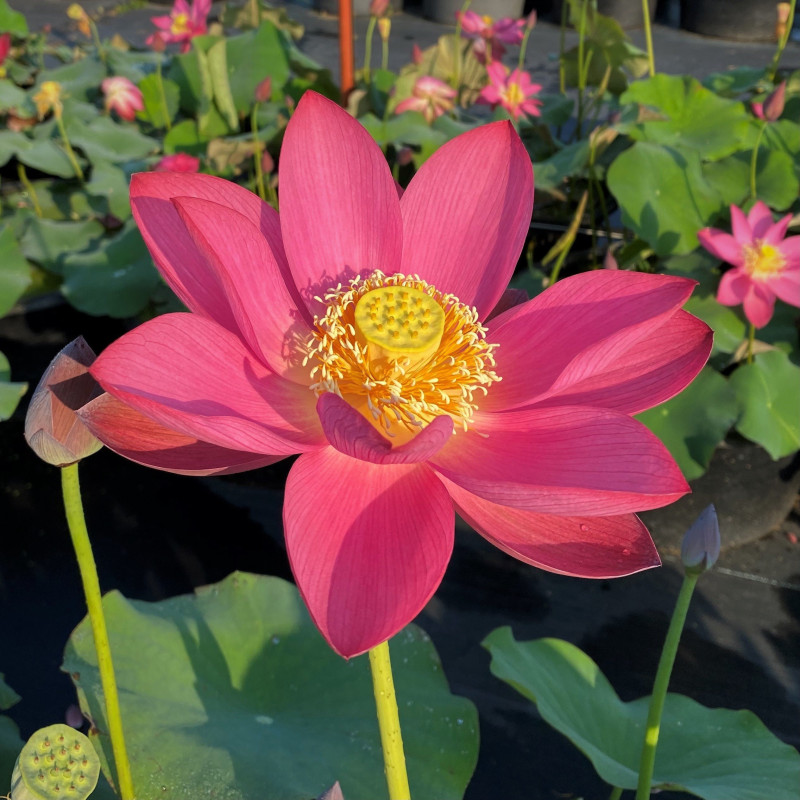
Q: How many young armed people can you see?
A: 0